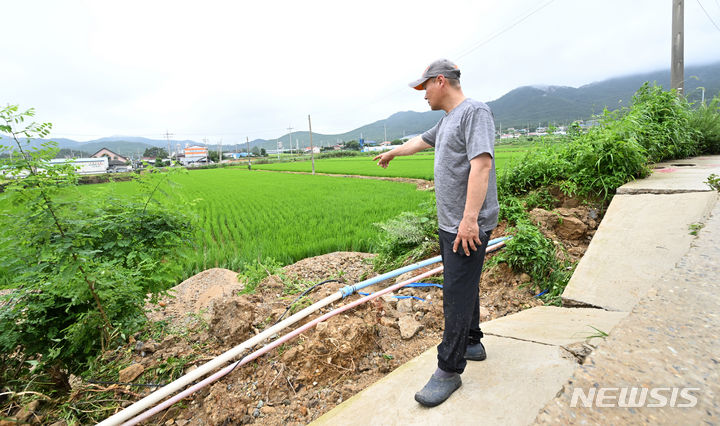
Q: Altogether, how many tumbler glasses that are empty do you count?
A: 0